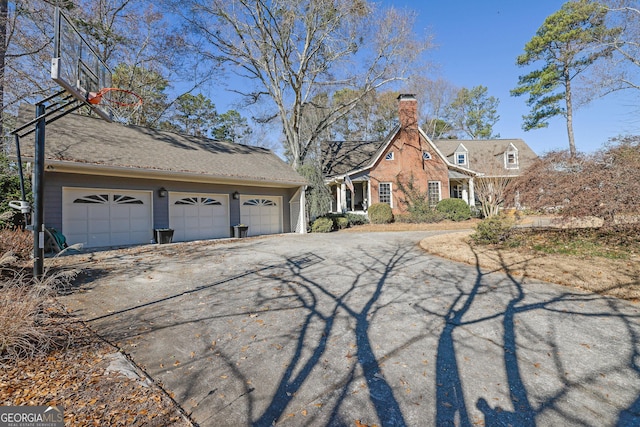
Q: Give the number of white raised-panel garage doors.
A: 3